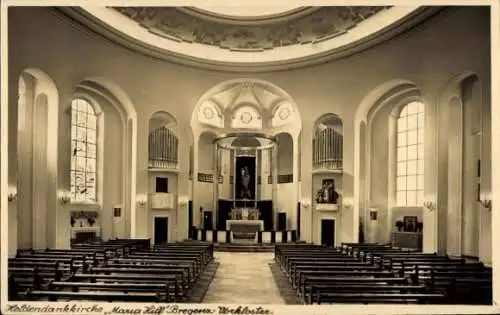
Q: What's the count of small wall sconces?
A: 8